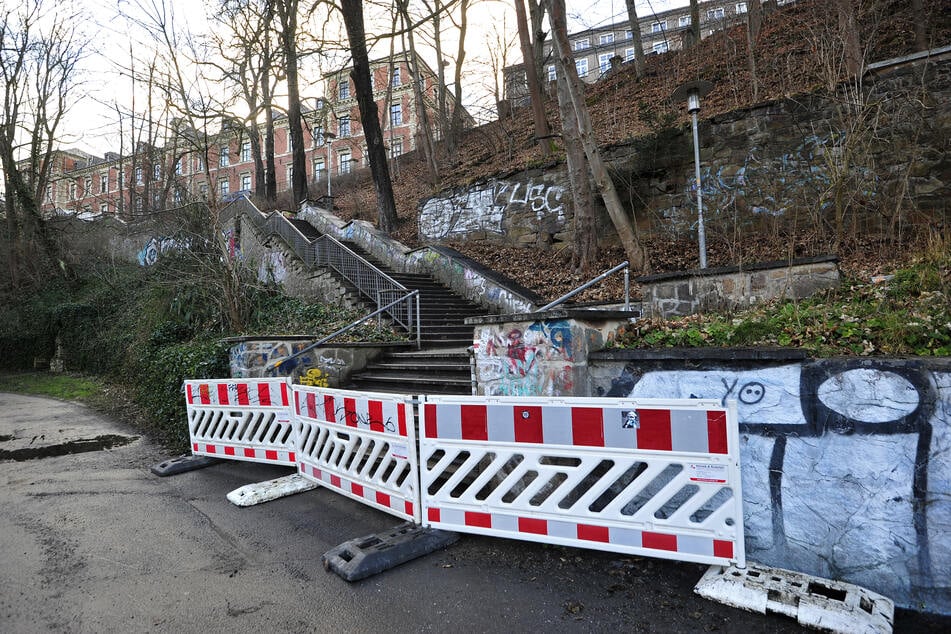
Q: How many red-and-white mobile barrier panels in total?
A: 3